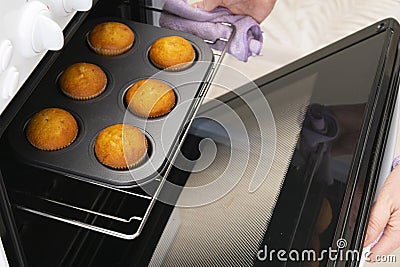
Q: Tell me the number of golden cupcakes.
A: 6